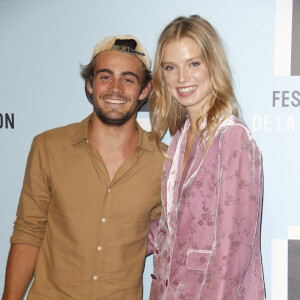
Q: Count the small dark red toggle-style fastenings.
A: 5